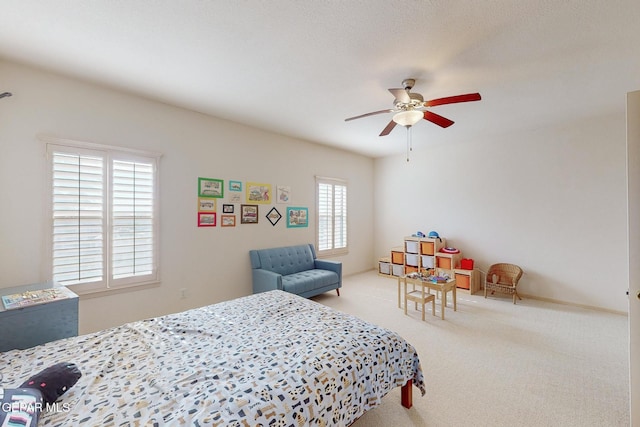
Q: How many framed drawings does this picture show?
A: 12